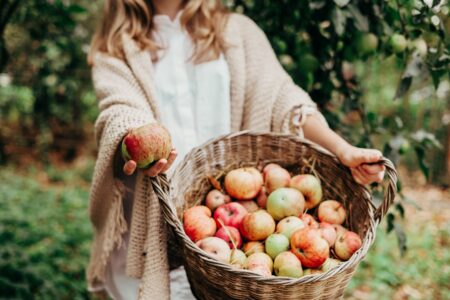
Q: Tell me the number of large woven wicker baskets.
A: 1